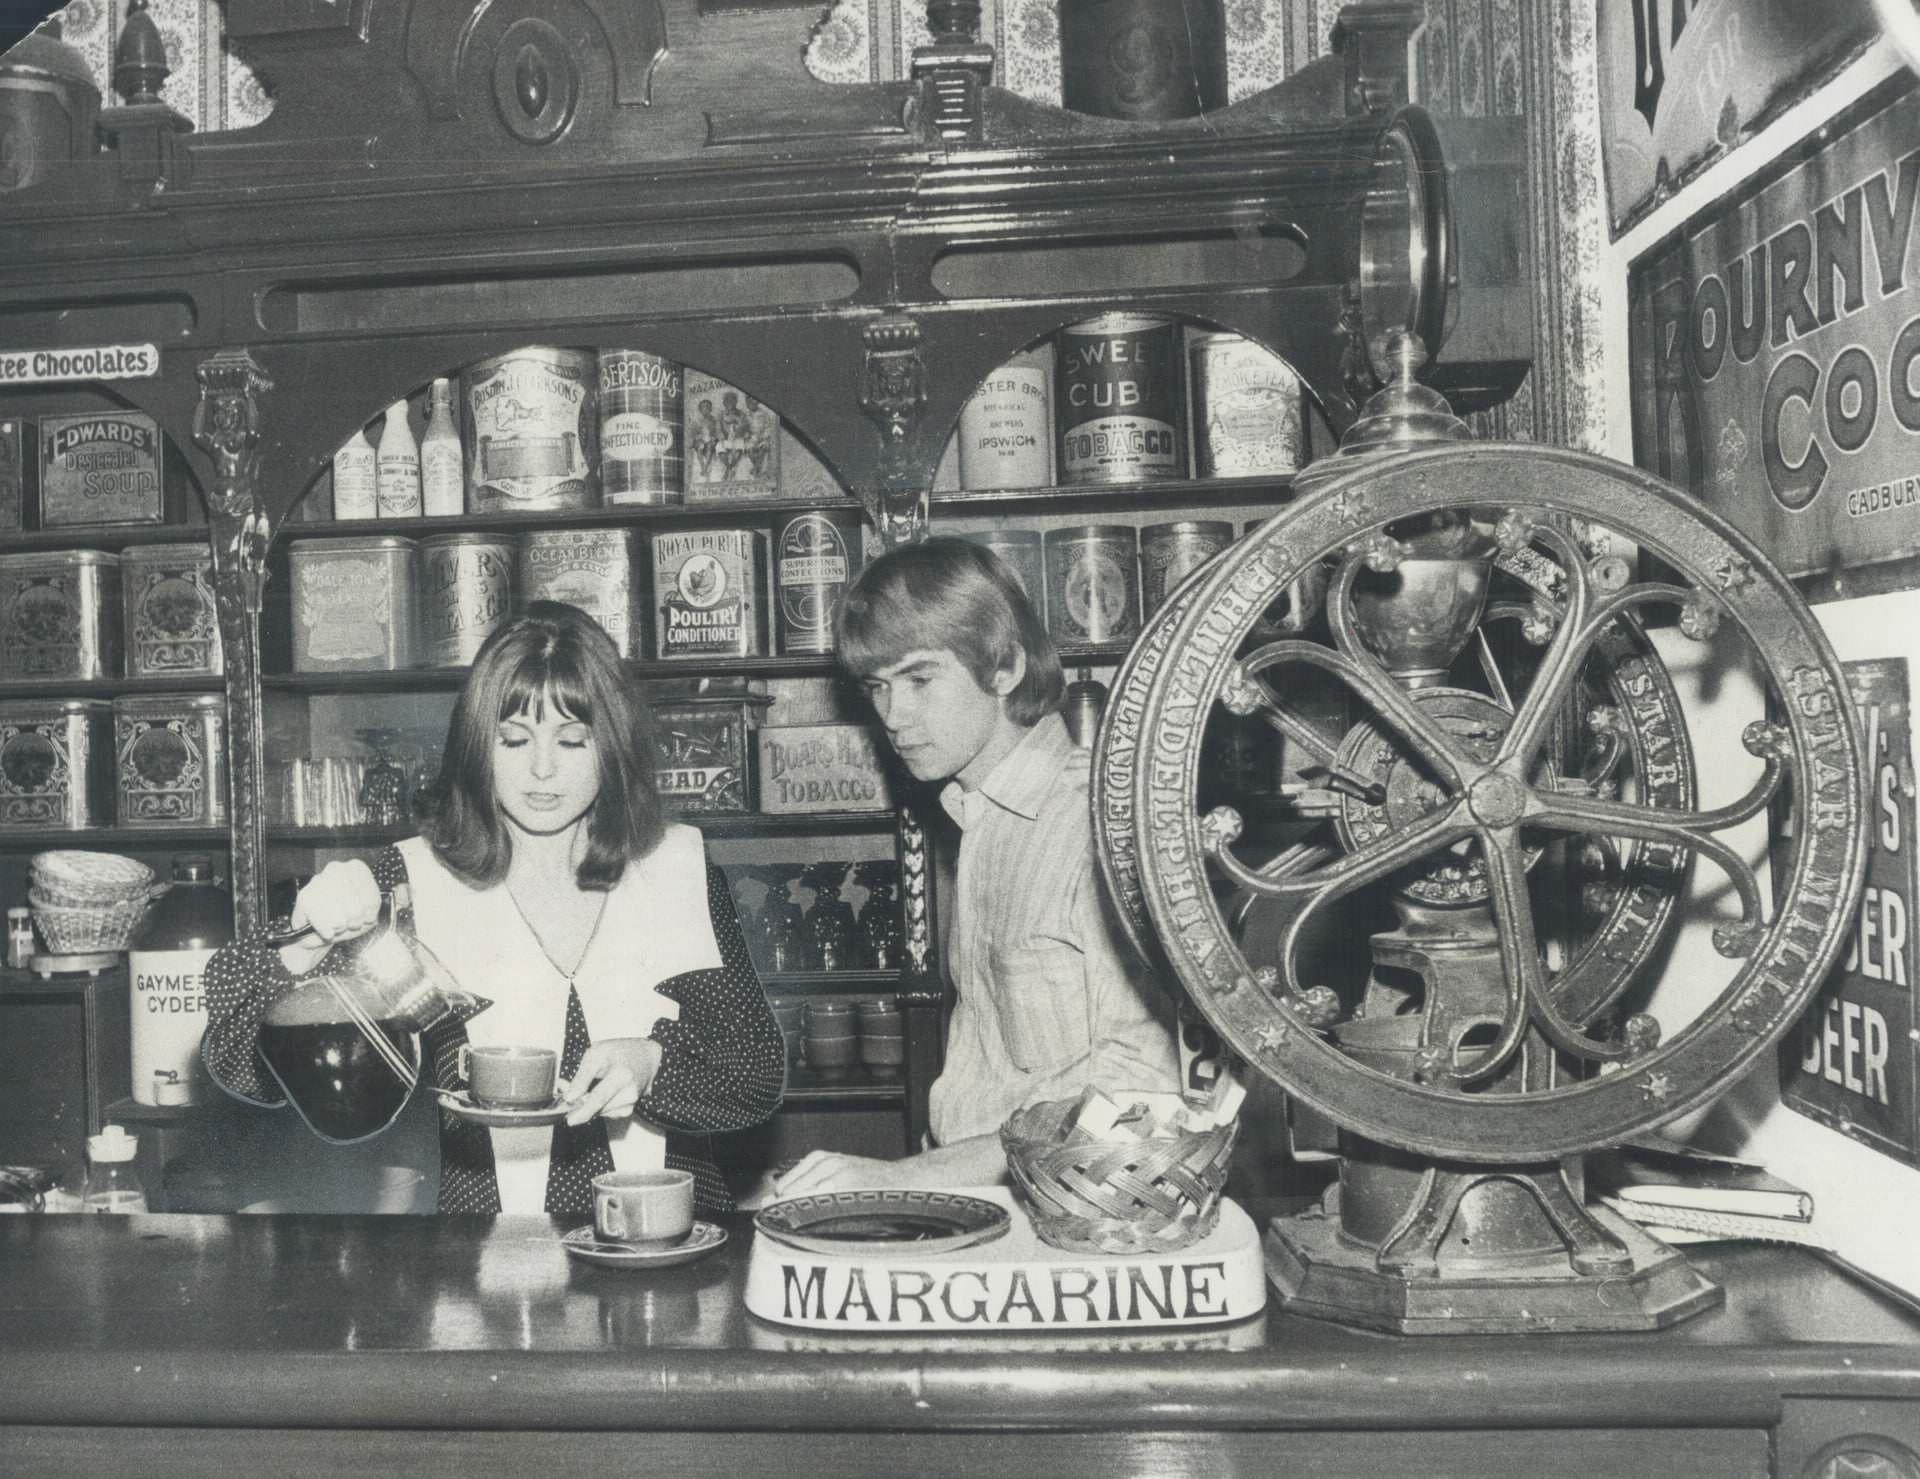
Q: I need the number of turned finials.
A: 2